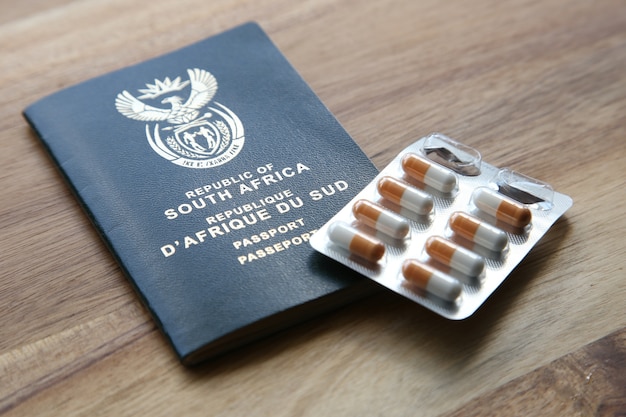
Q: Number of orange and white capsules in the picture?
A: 8